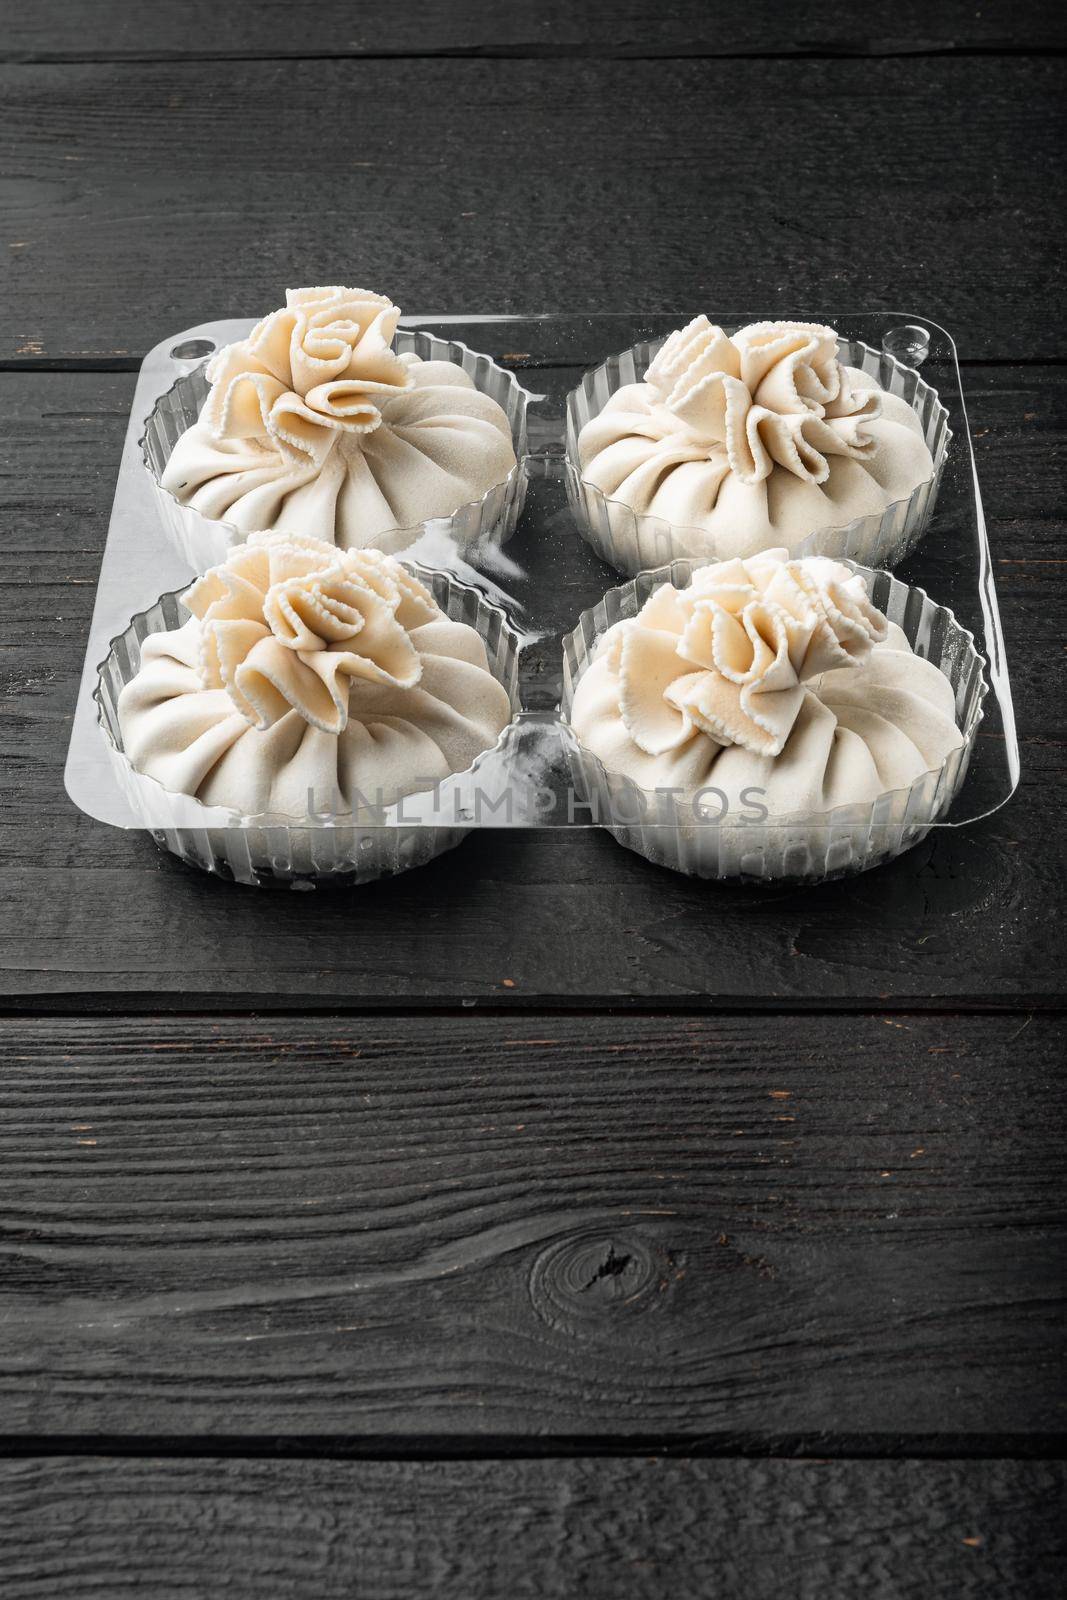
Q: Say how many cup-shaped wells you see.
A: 4